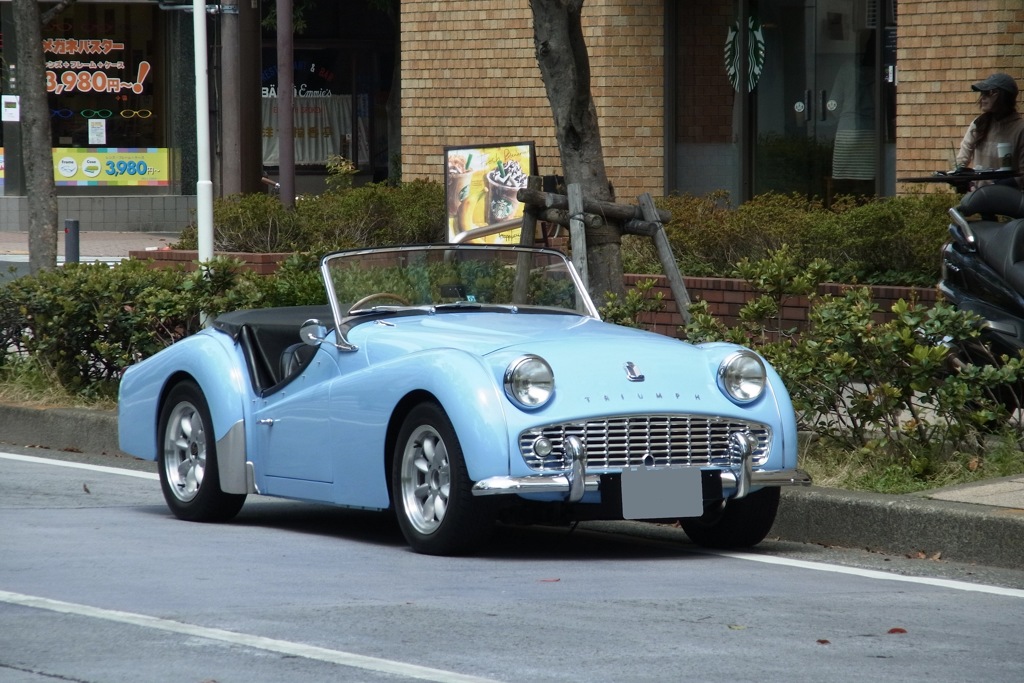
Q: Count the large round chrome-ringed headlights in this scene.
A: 2